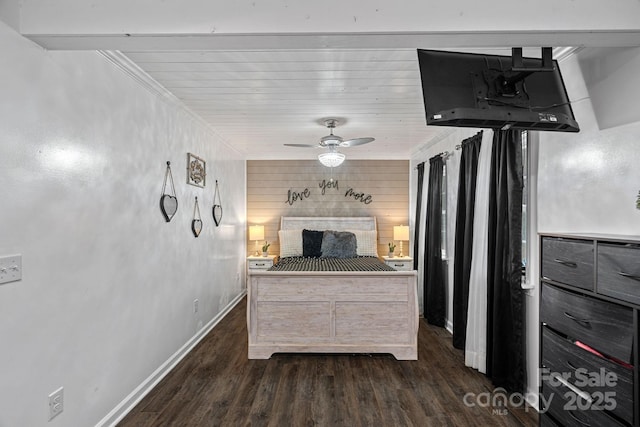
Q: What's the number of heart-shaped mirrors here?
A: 3